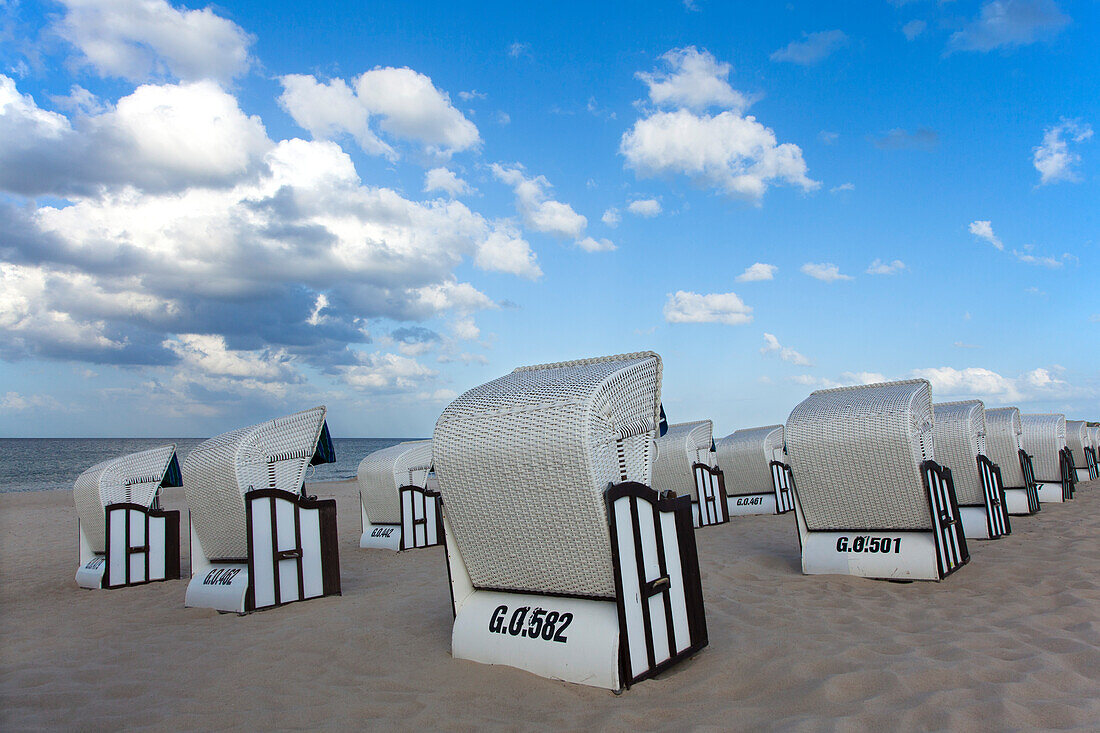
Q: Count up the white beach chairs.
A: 12